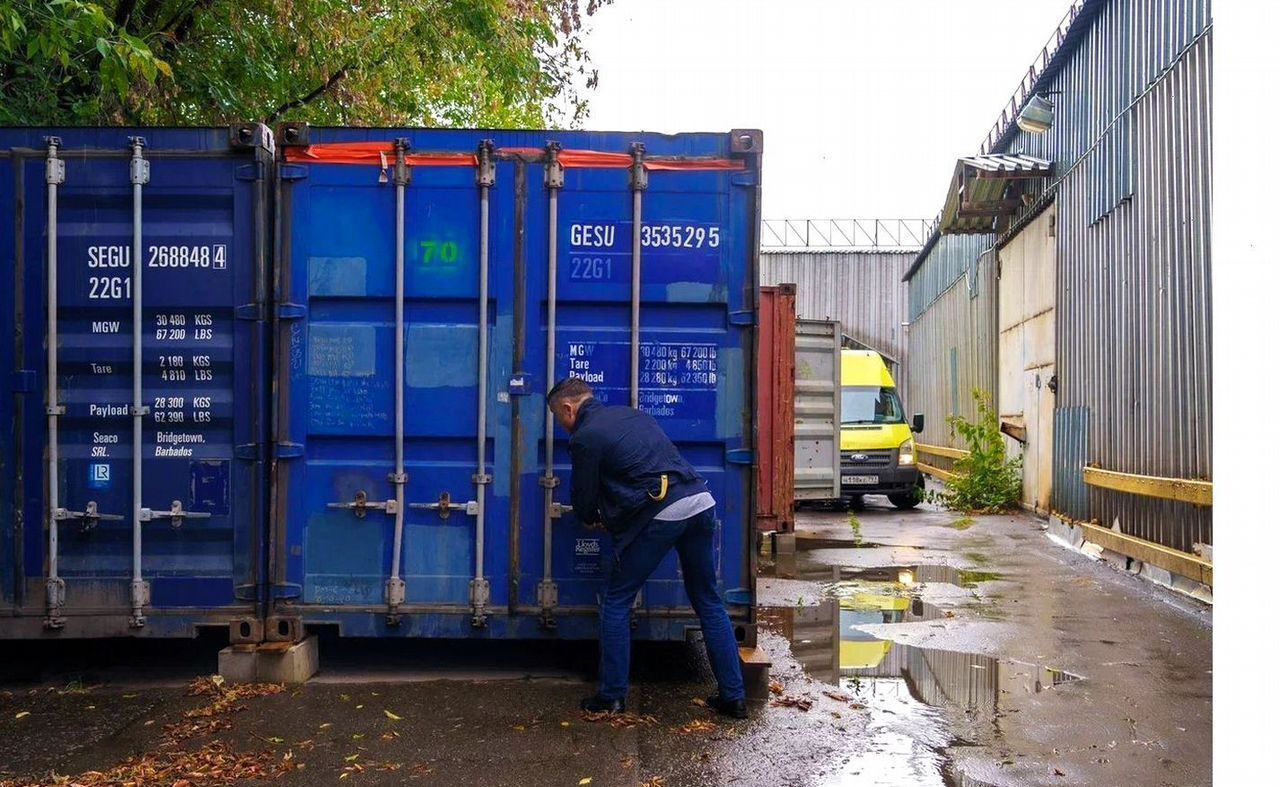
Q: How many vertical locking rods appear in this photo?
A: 6